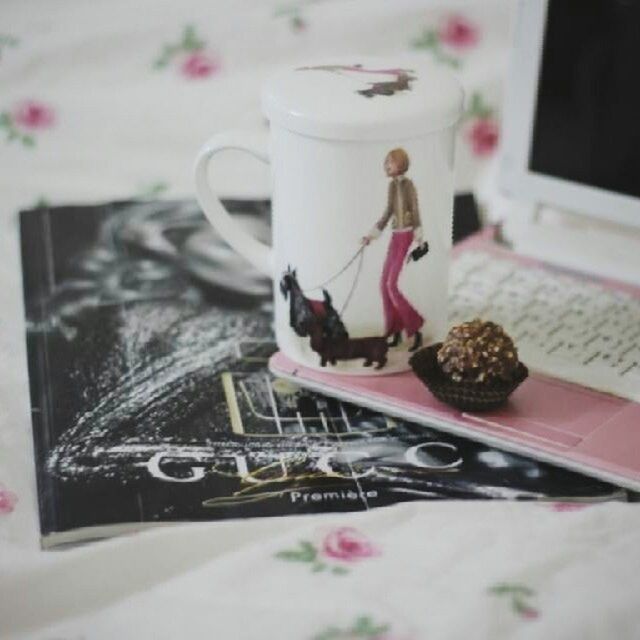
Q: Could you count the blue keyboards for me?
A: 0